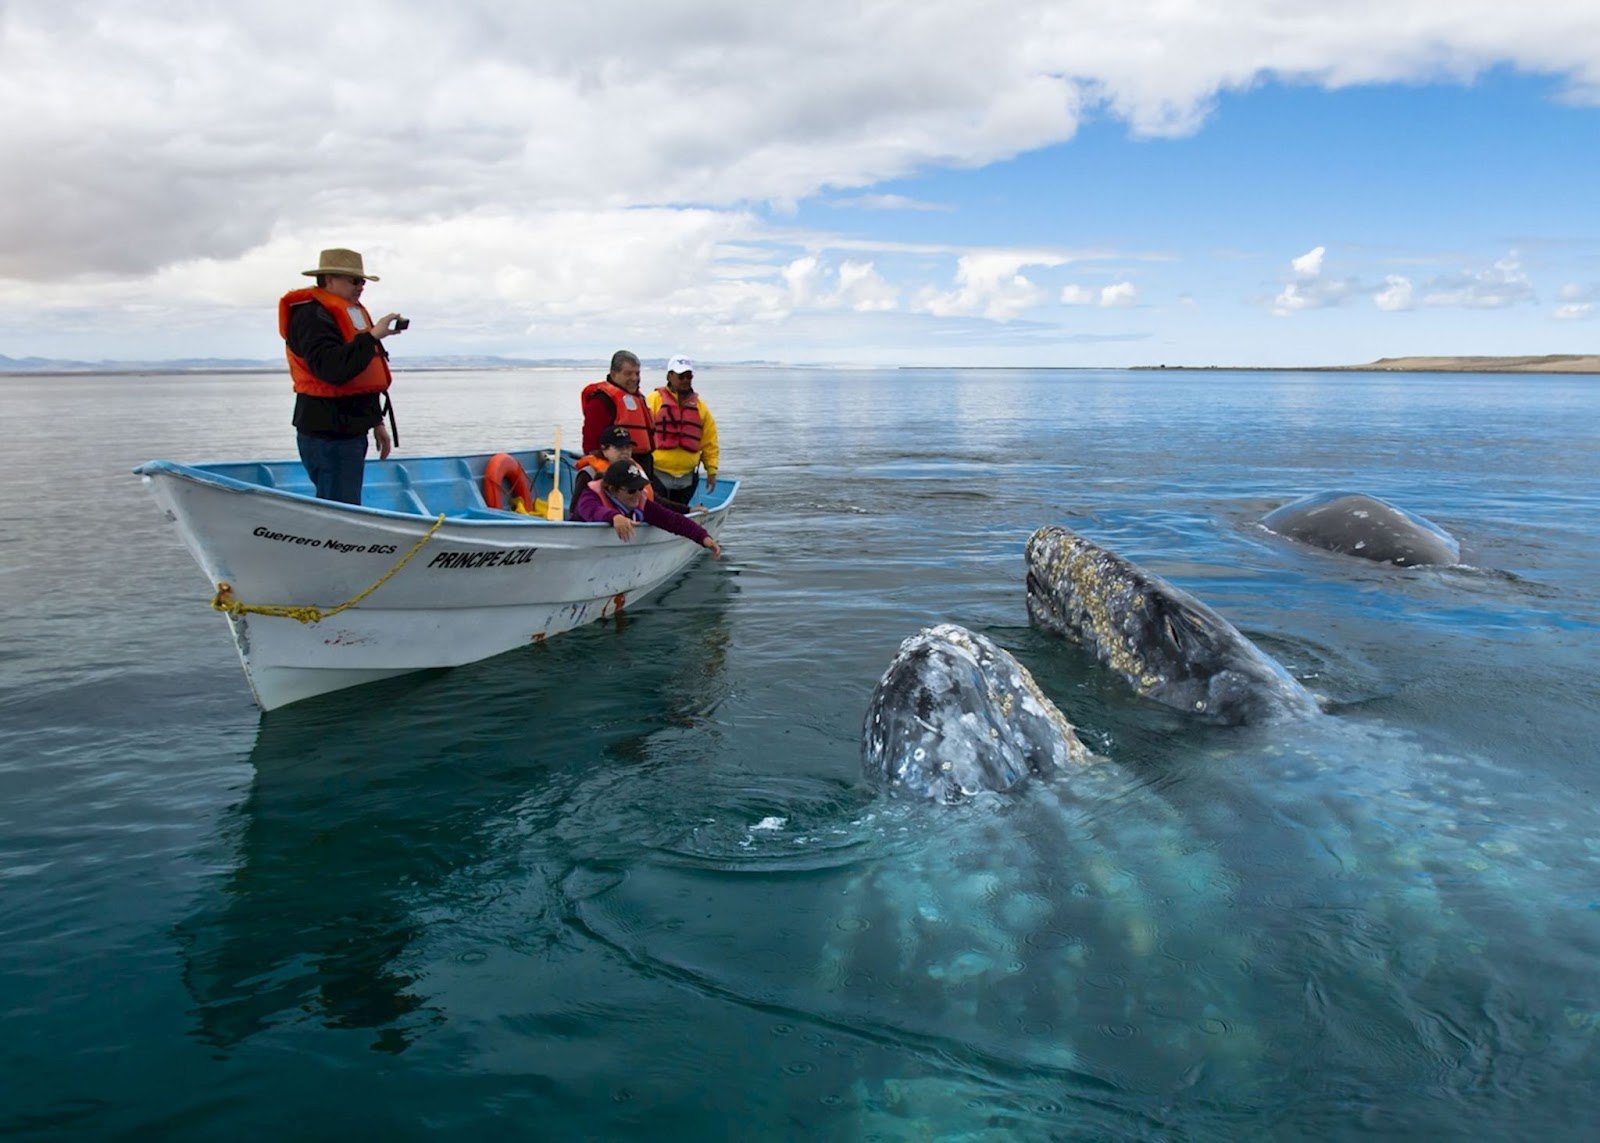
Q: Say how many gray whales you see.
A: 3